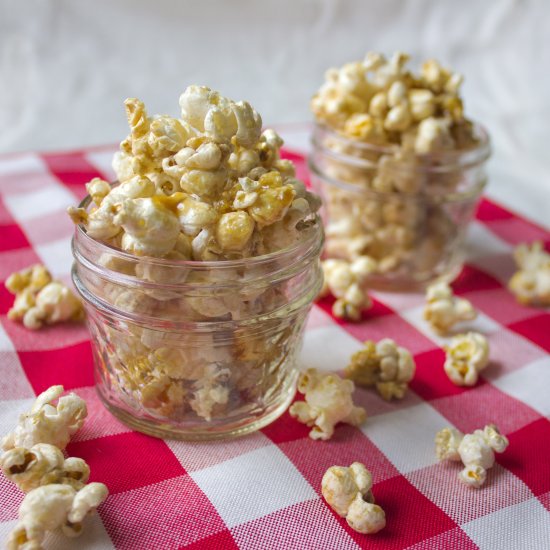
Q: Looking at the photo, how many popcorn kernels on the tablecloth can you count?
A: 12